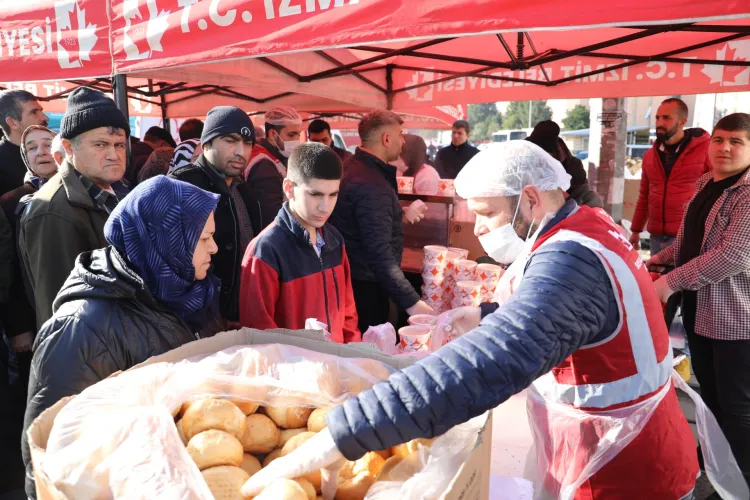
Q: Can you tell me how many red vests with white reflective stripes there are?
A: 2